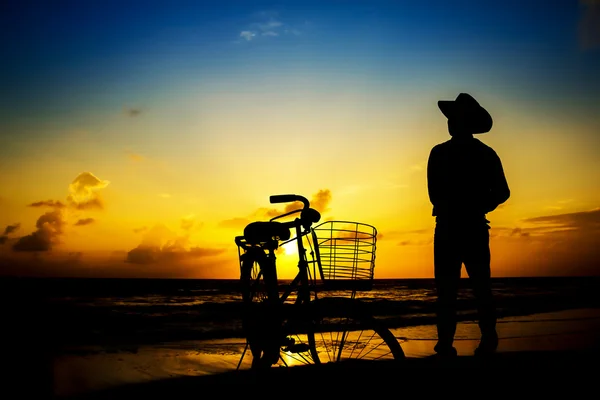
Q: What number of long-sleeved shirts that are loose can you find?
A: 1